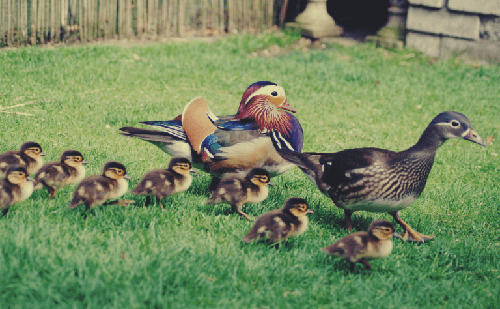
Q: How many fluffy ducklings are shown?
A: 8